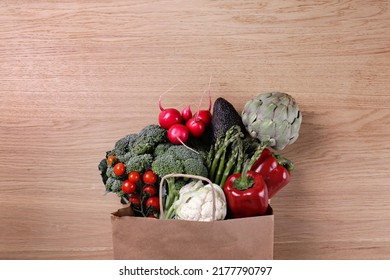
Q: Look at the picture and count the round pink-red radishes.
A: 5